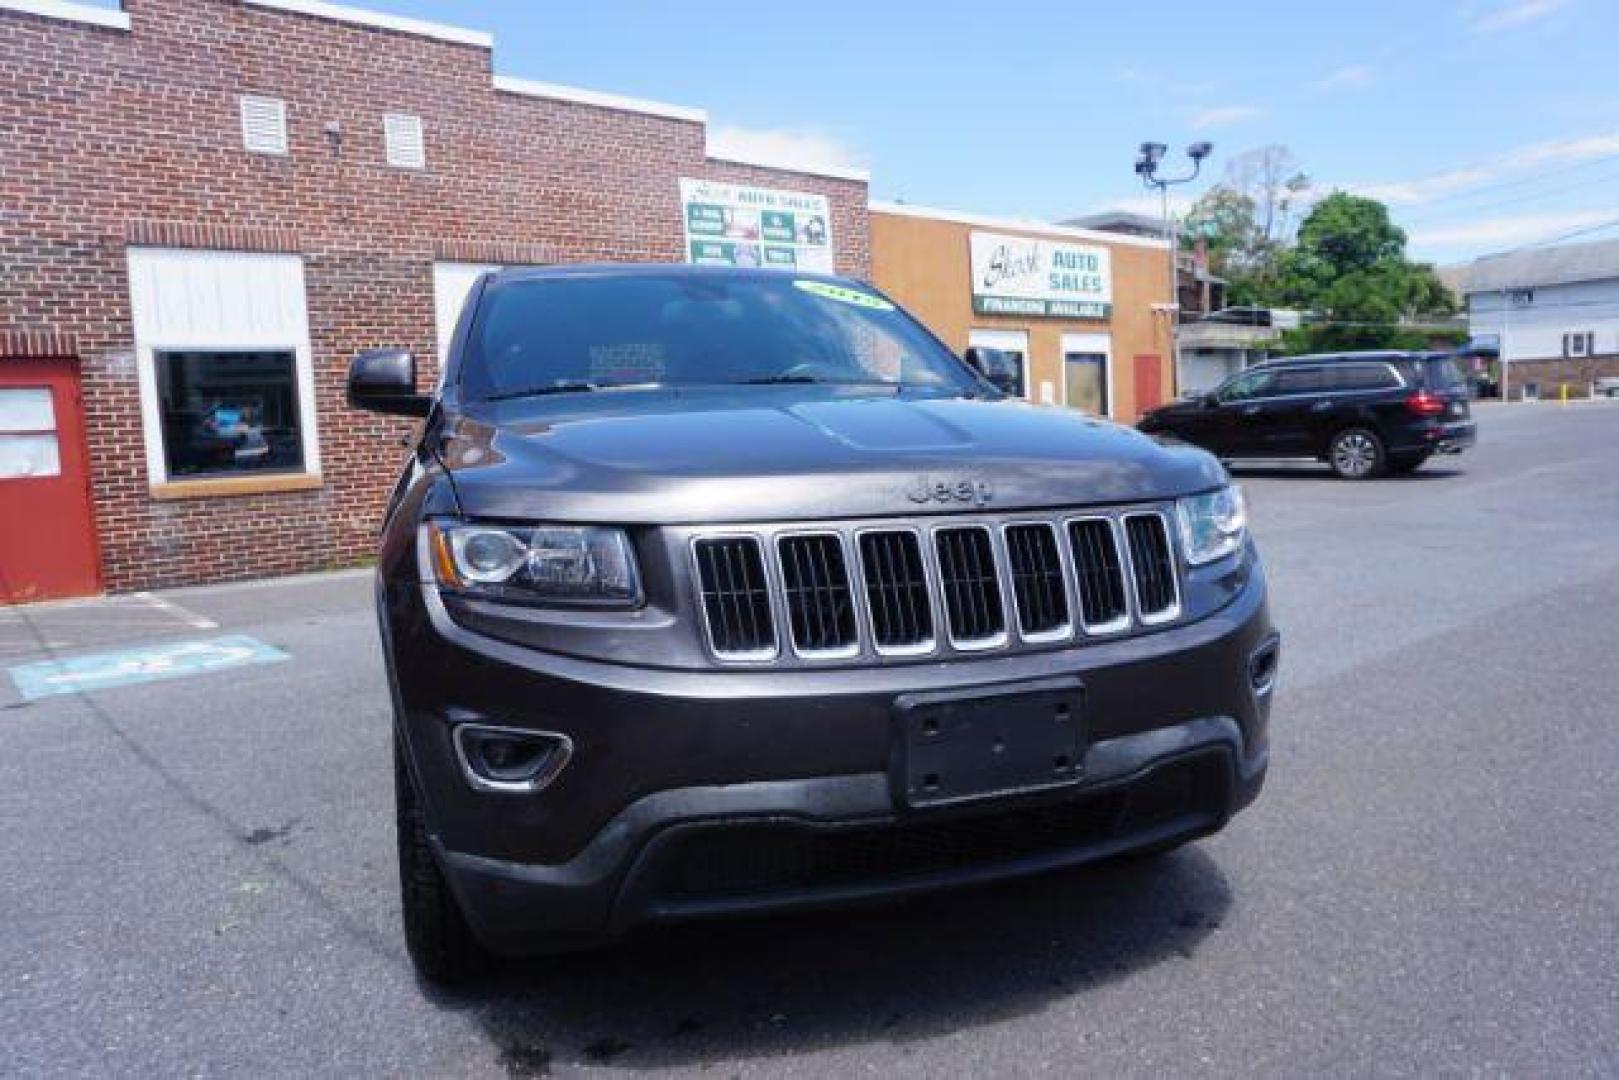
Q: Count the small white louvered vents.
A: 2